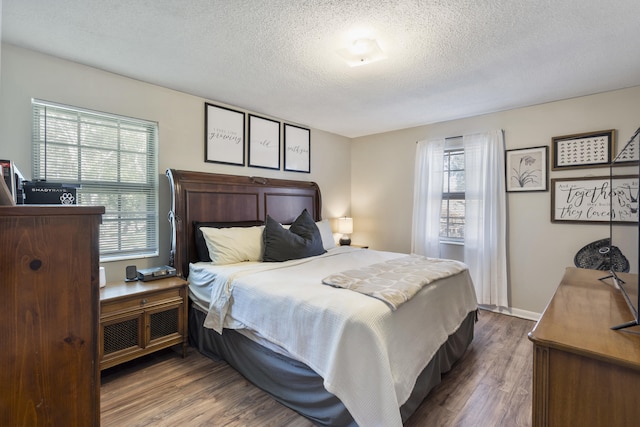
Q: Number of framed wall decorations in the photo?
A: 6